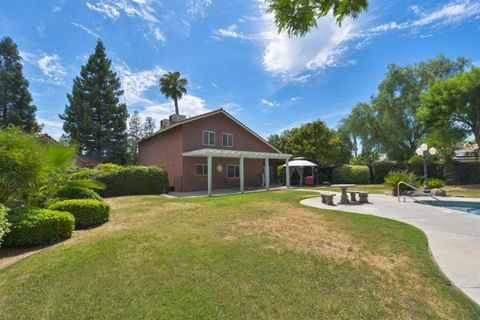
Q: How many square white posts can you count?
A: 4